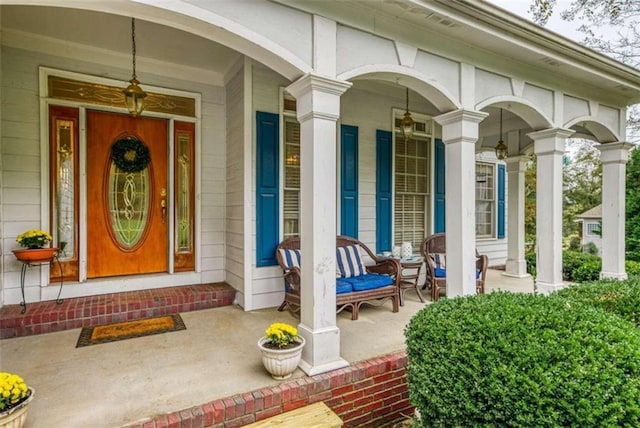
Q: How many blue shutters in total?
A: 5